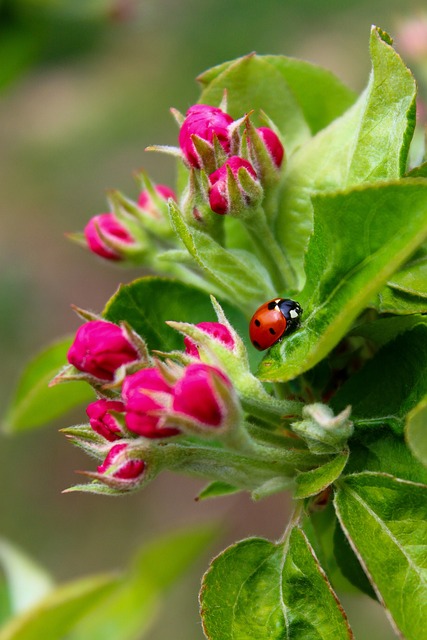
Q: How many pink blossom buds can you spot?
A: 11